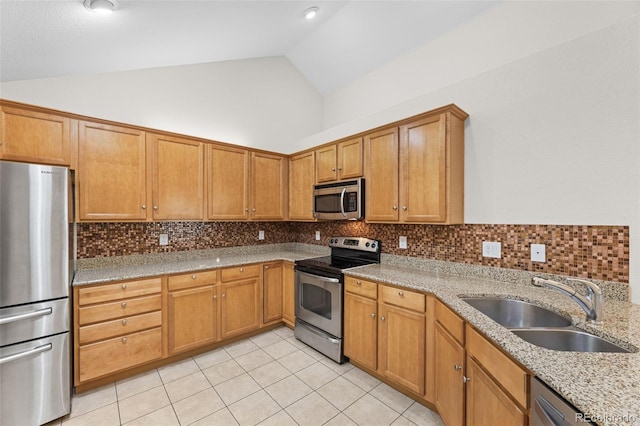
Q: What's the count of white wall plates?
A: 6